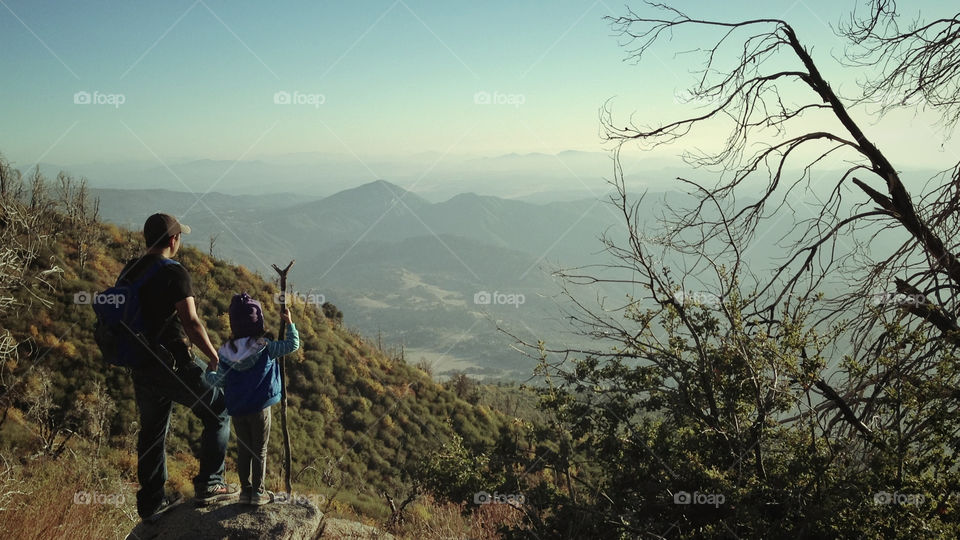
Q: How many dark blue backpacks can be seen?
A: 1